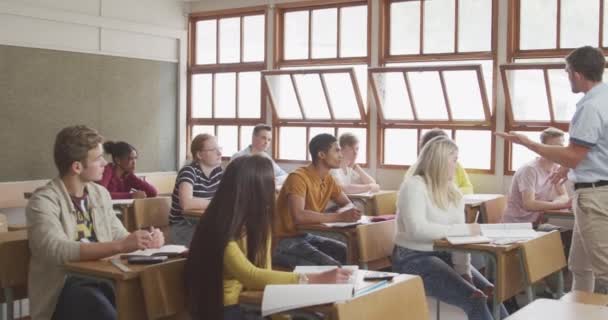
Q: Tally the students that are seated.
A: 10